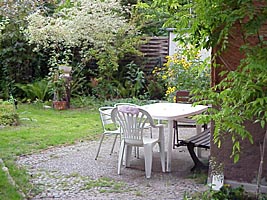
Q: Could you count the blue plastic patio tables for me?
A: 0